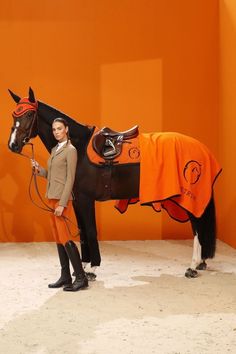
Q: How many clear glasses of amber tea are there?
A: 0